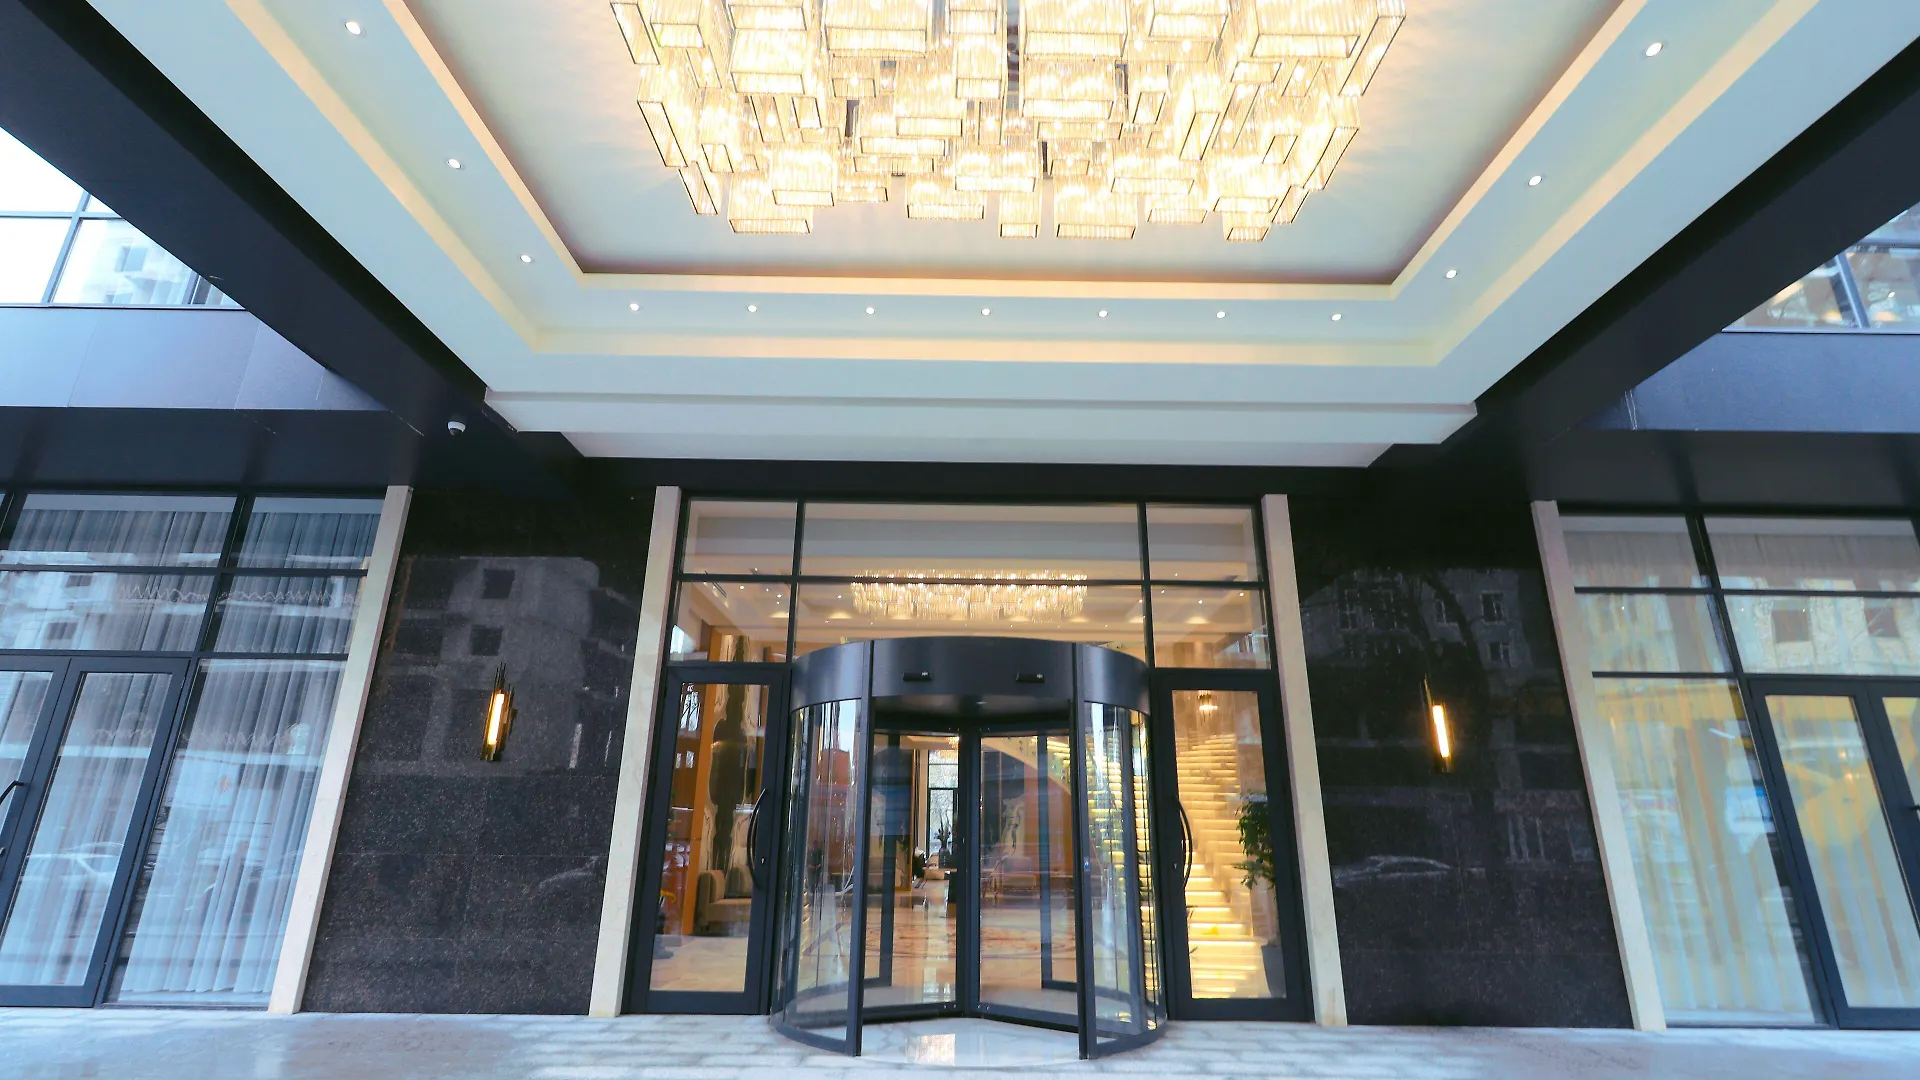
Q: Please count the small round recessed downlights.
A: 13